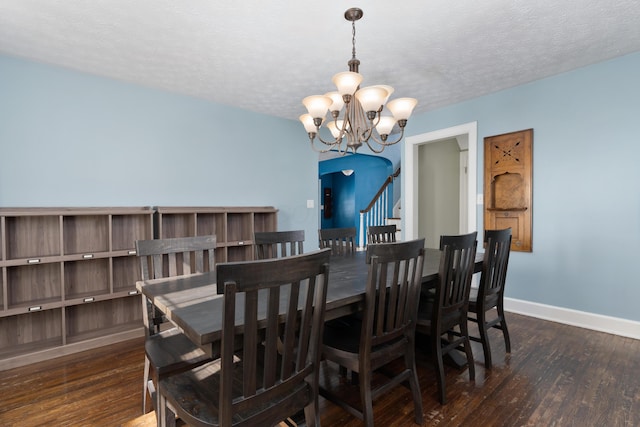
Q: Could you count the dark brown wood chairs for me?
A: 8